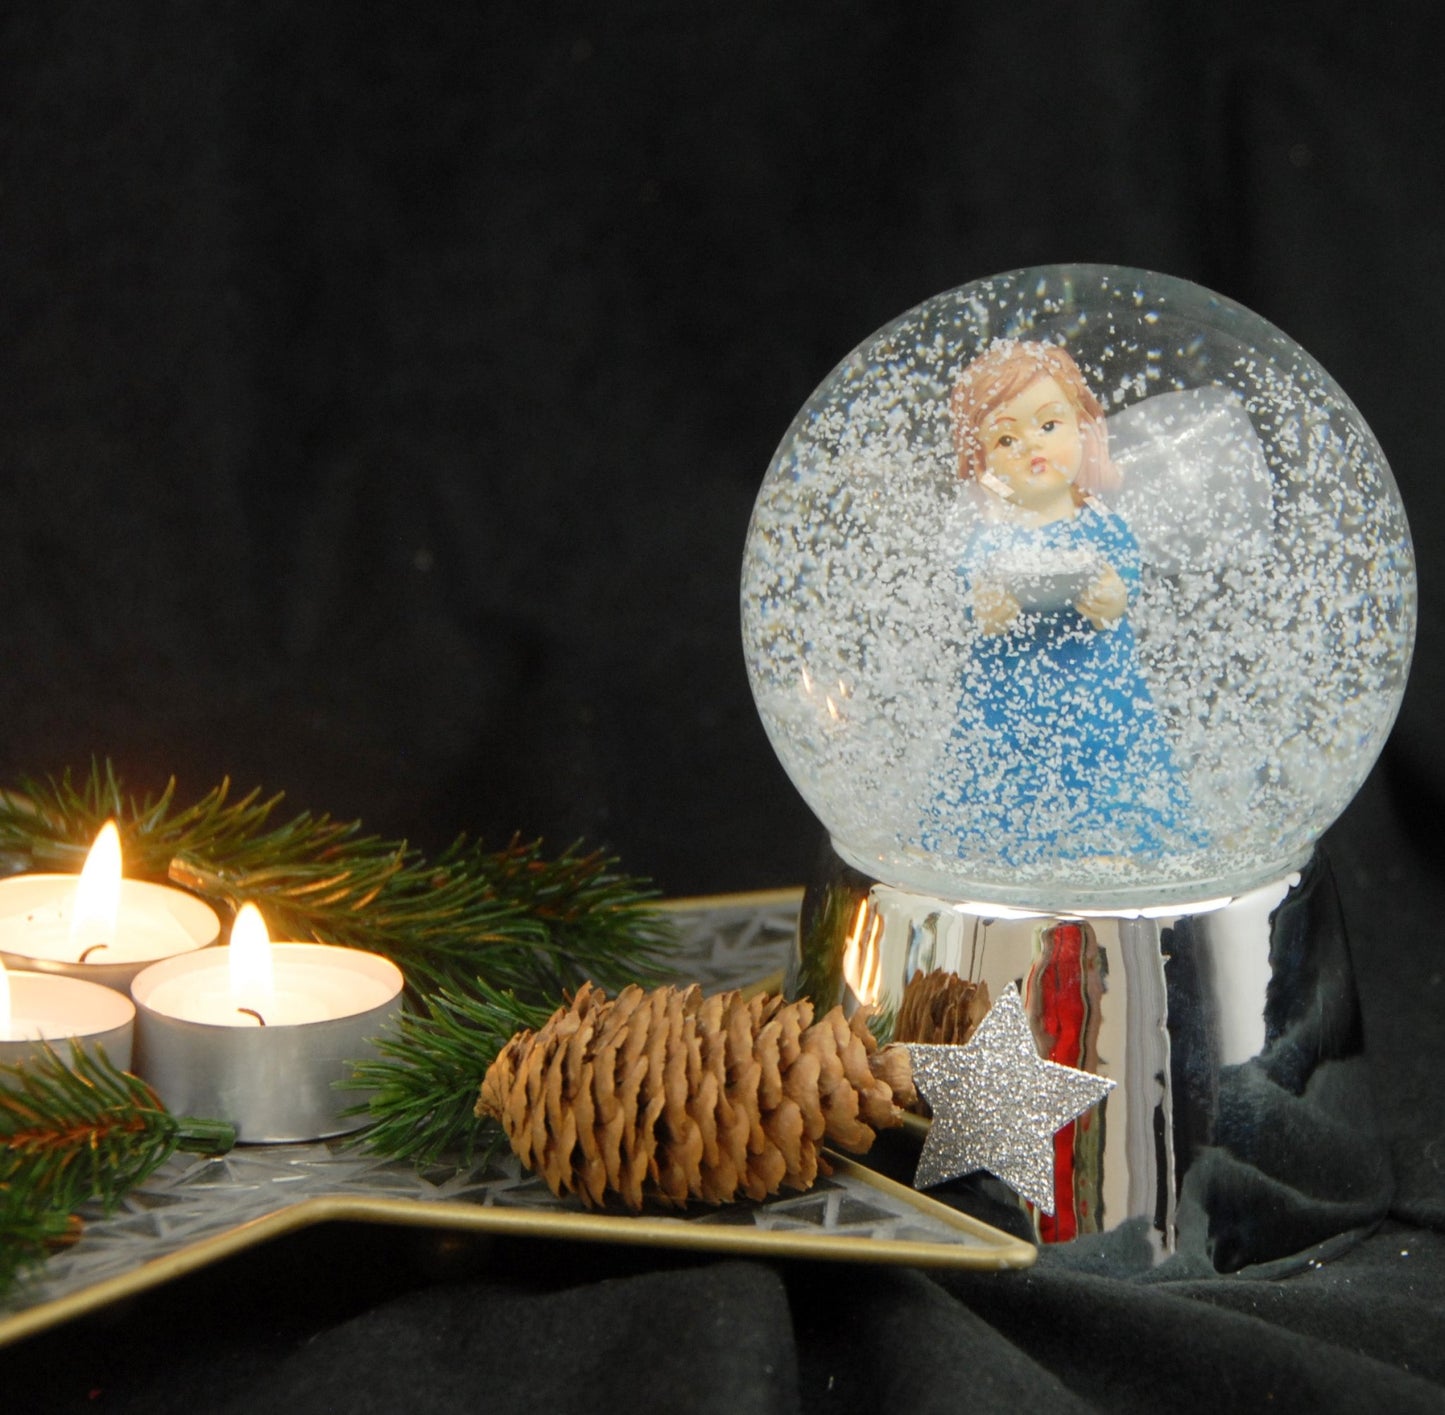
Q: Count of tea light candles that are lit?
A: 3